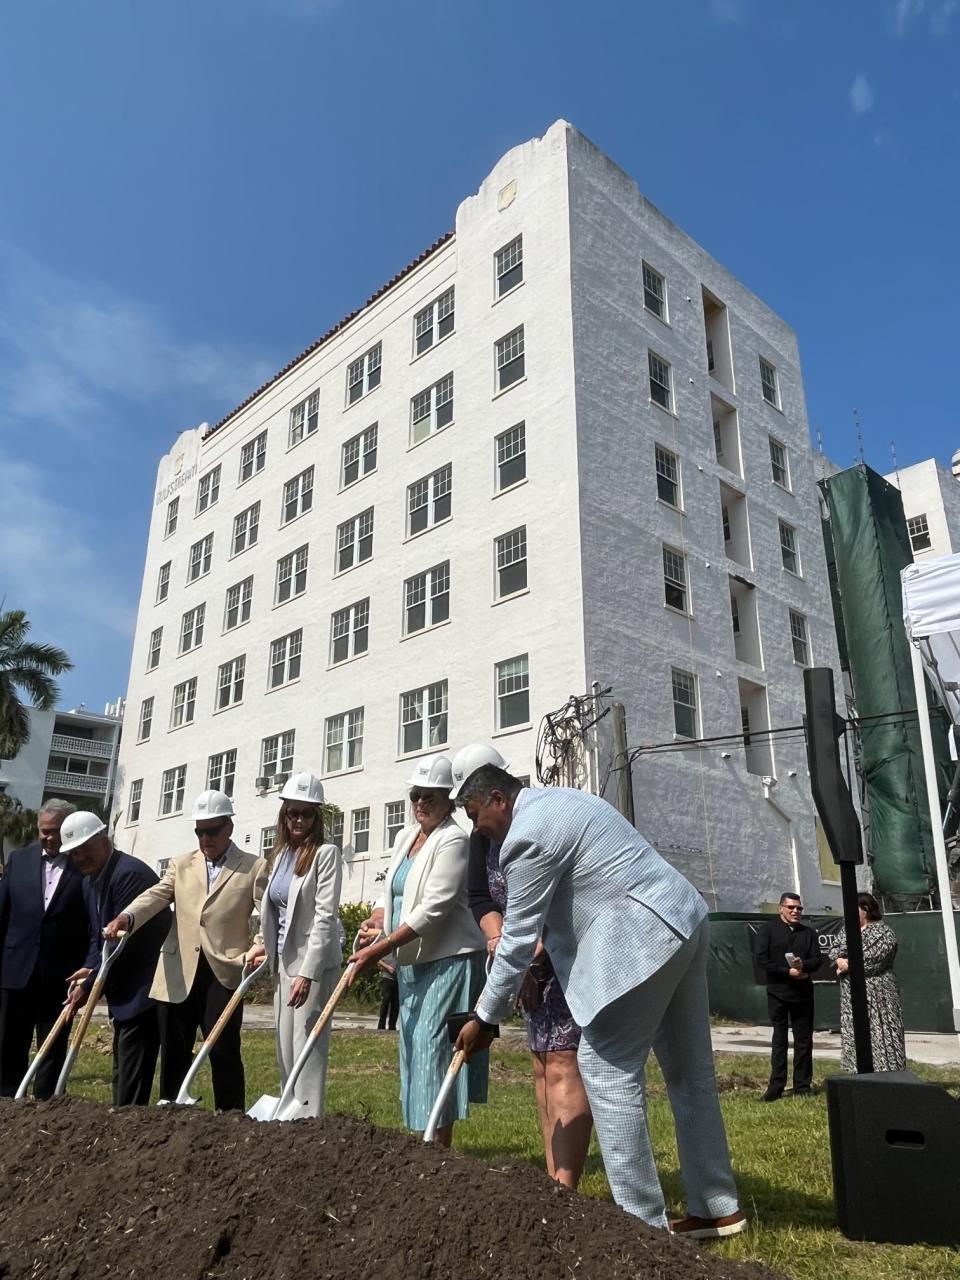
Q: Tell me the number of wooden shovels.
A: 5